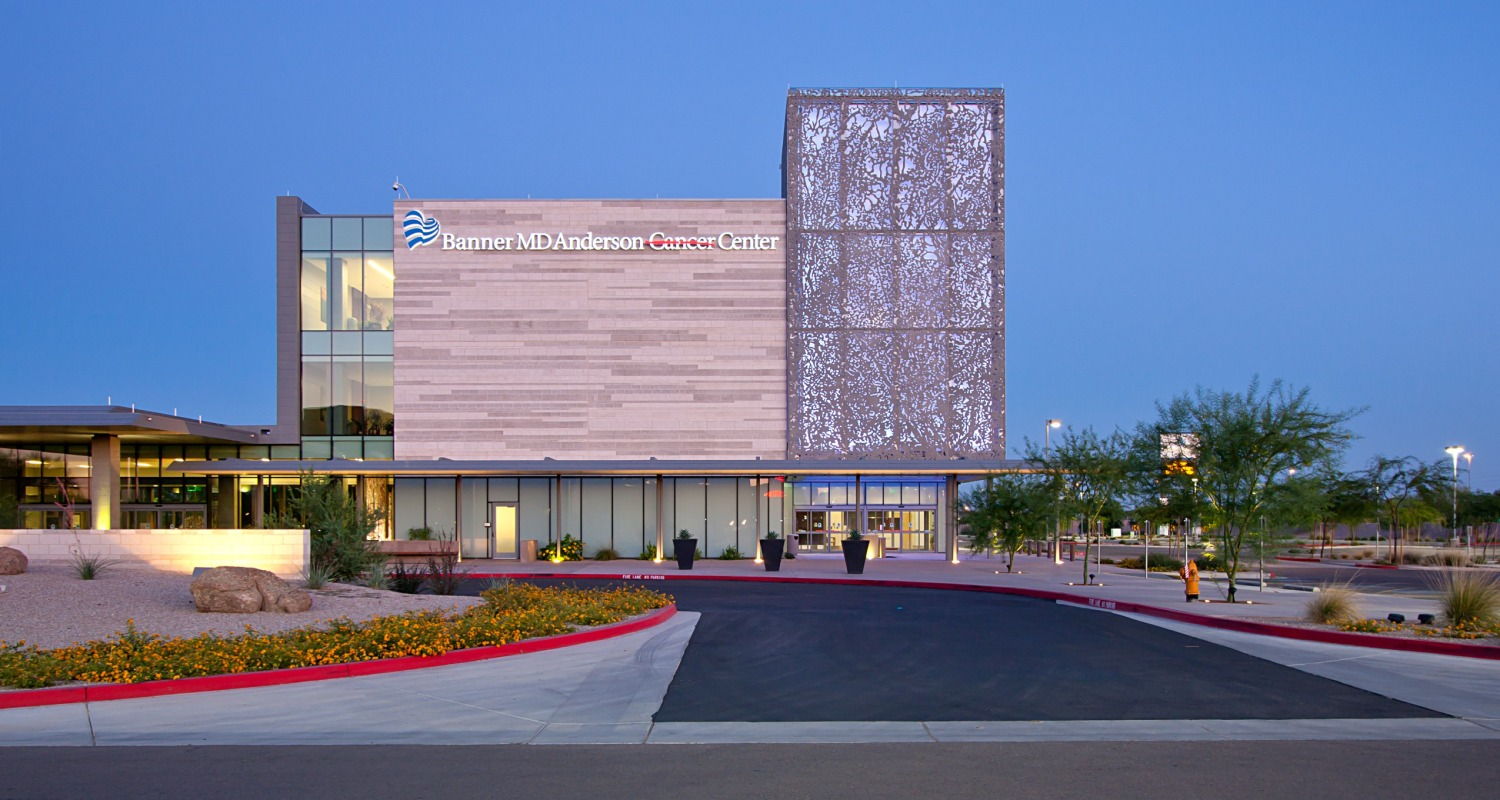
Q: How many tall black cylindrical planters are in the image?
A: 3